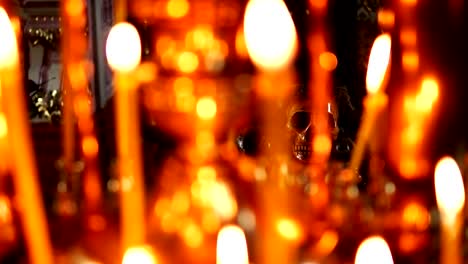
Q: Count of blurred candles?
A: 8